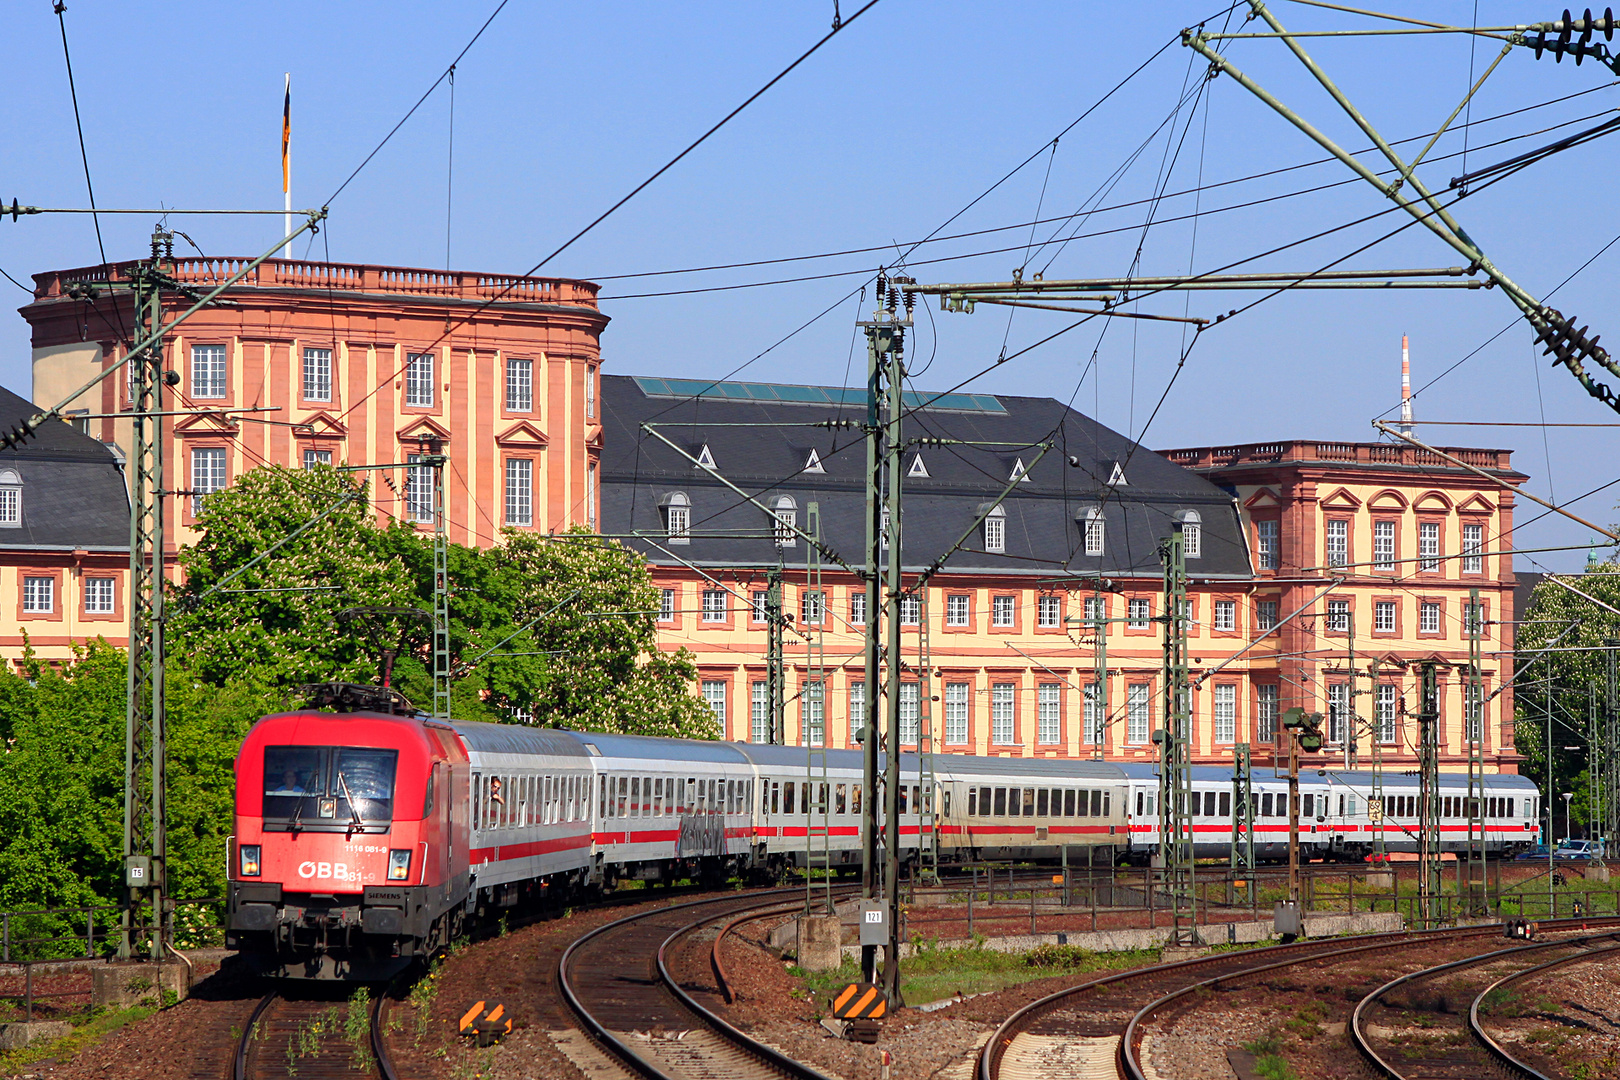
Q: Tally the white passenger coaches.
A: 6